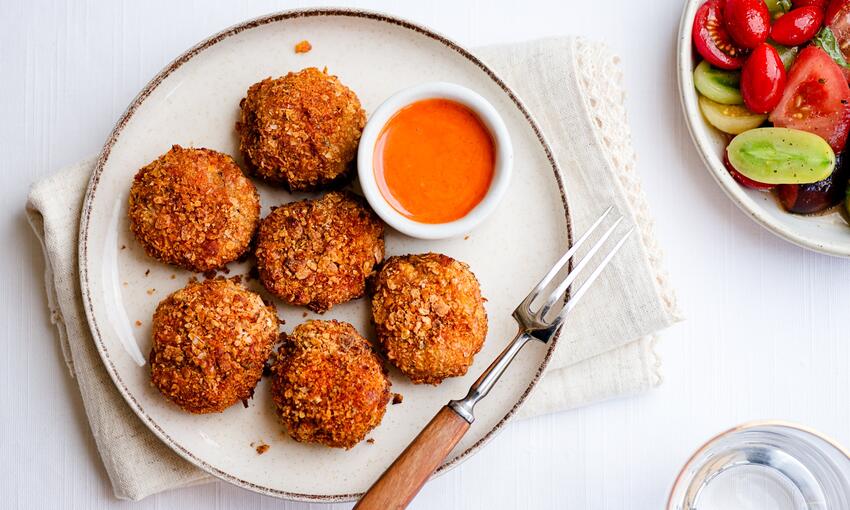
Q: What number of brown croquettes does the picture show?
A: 6